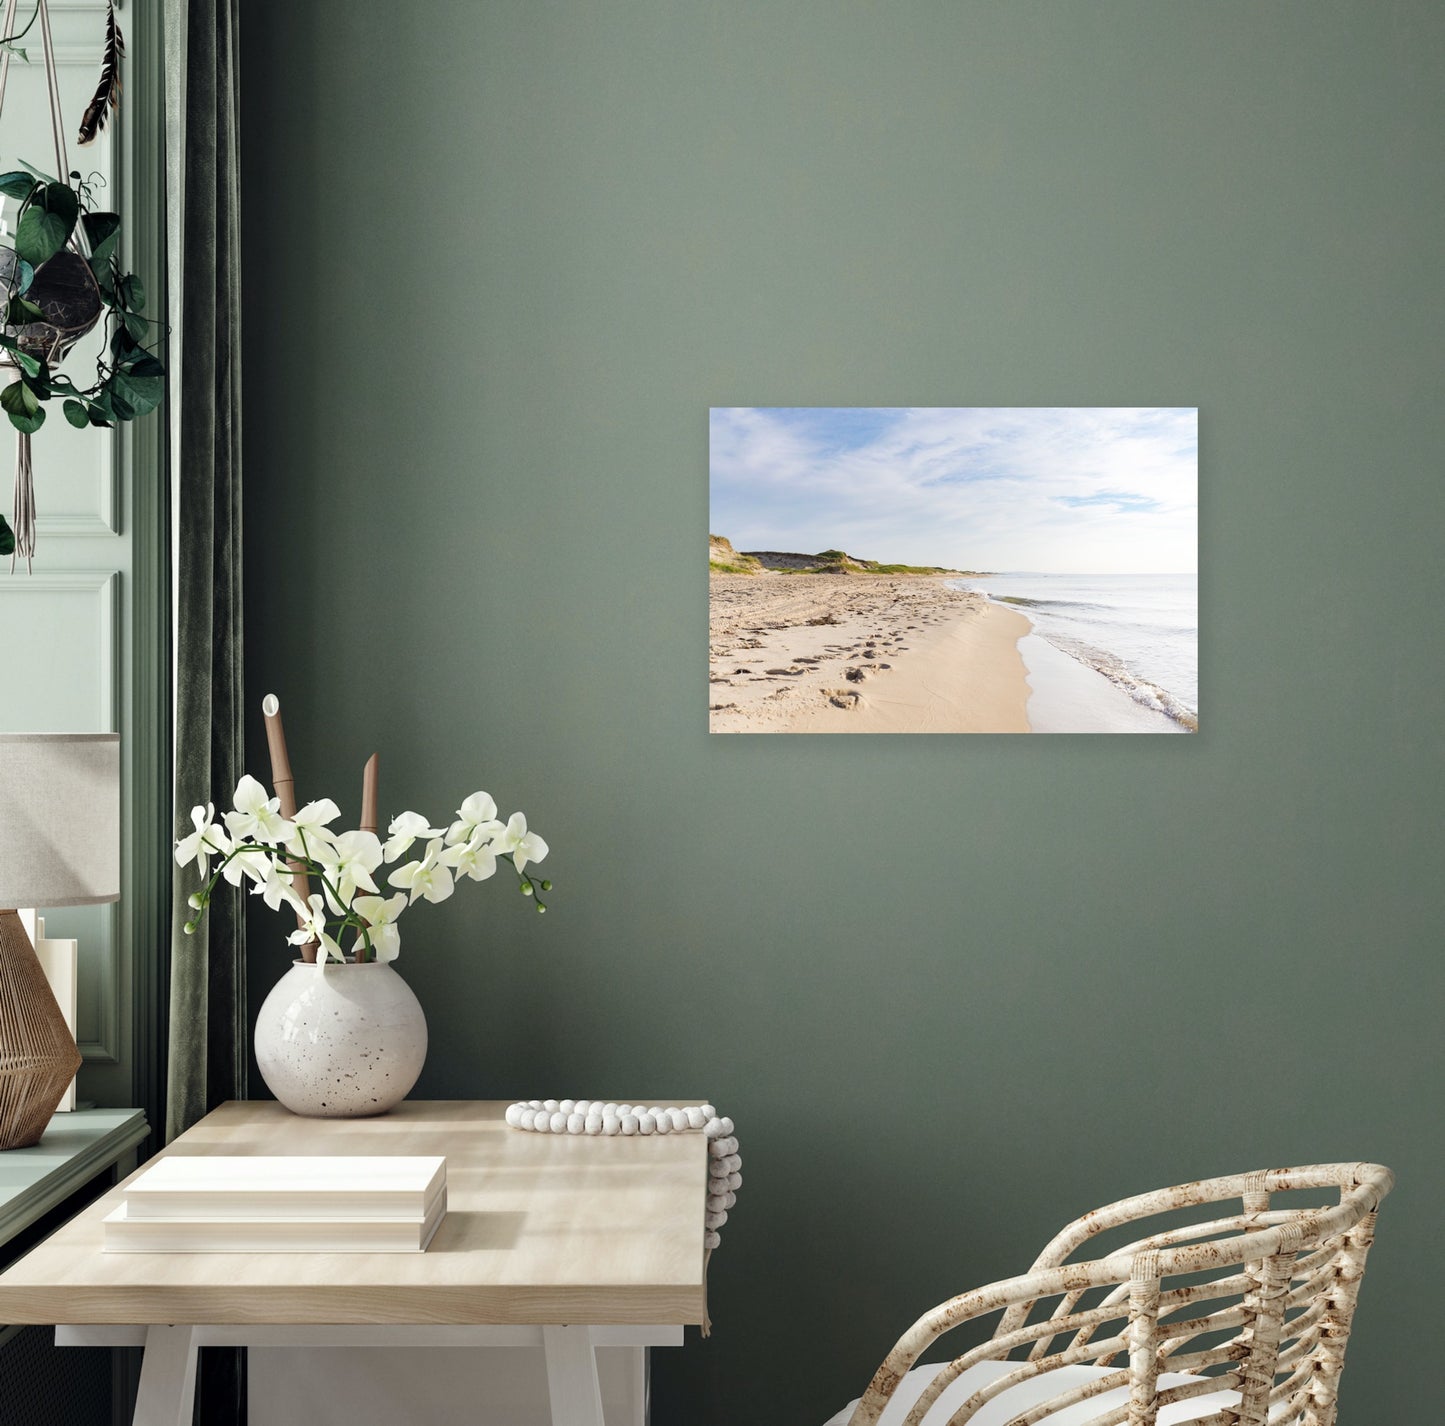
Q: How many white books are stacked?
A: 2